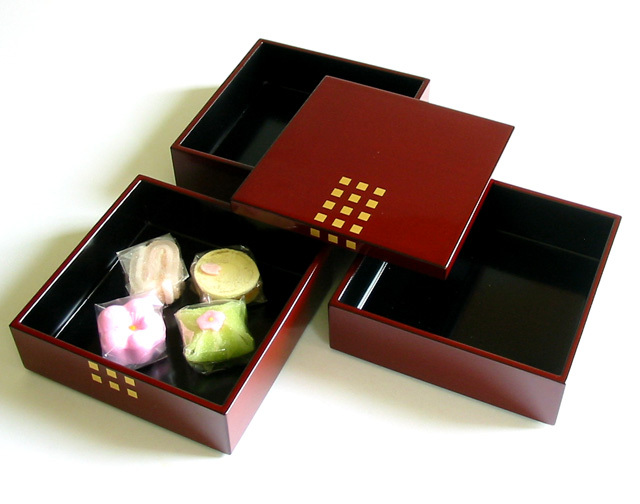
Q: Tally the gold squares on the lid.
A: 15